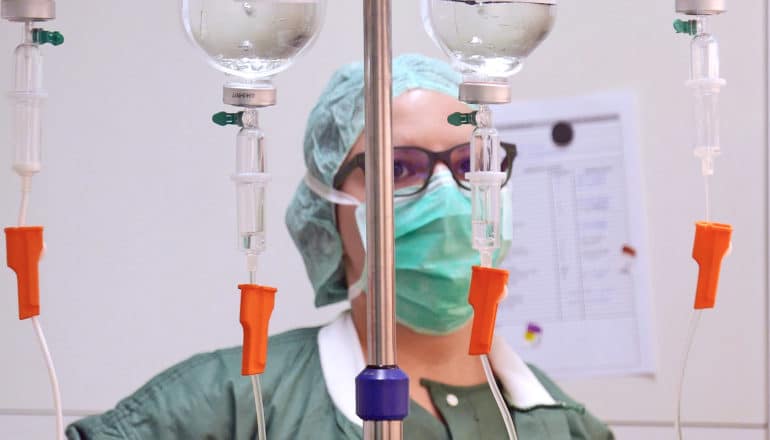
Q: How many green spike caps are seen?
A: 4